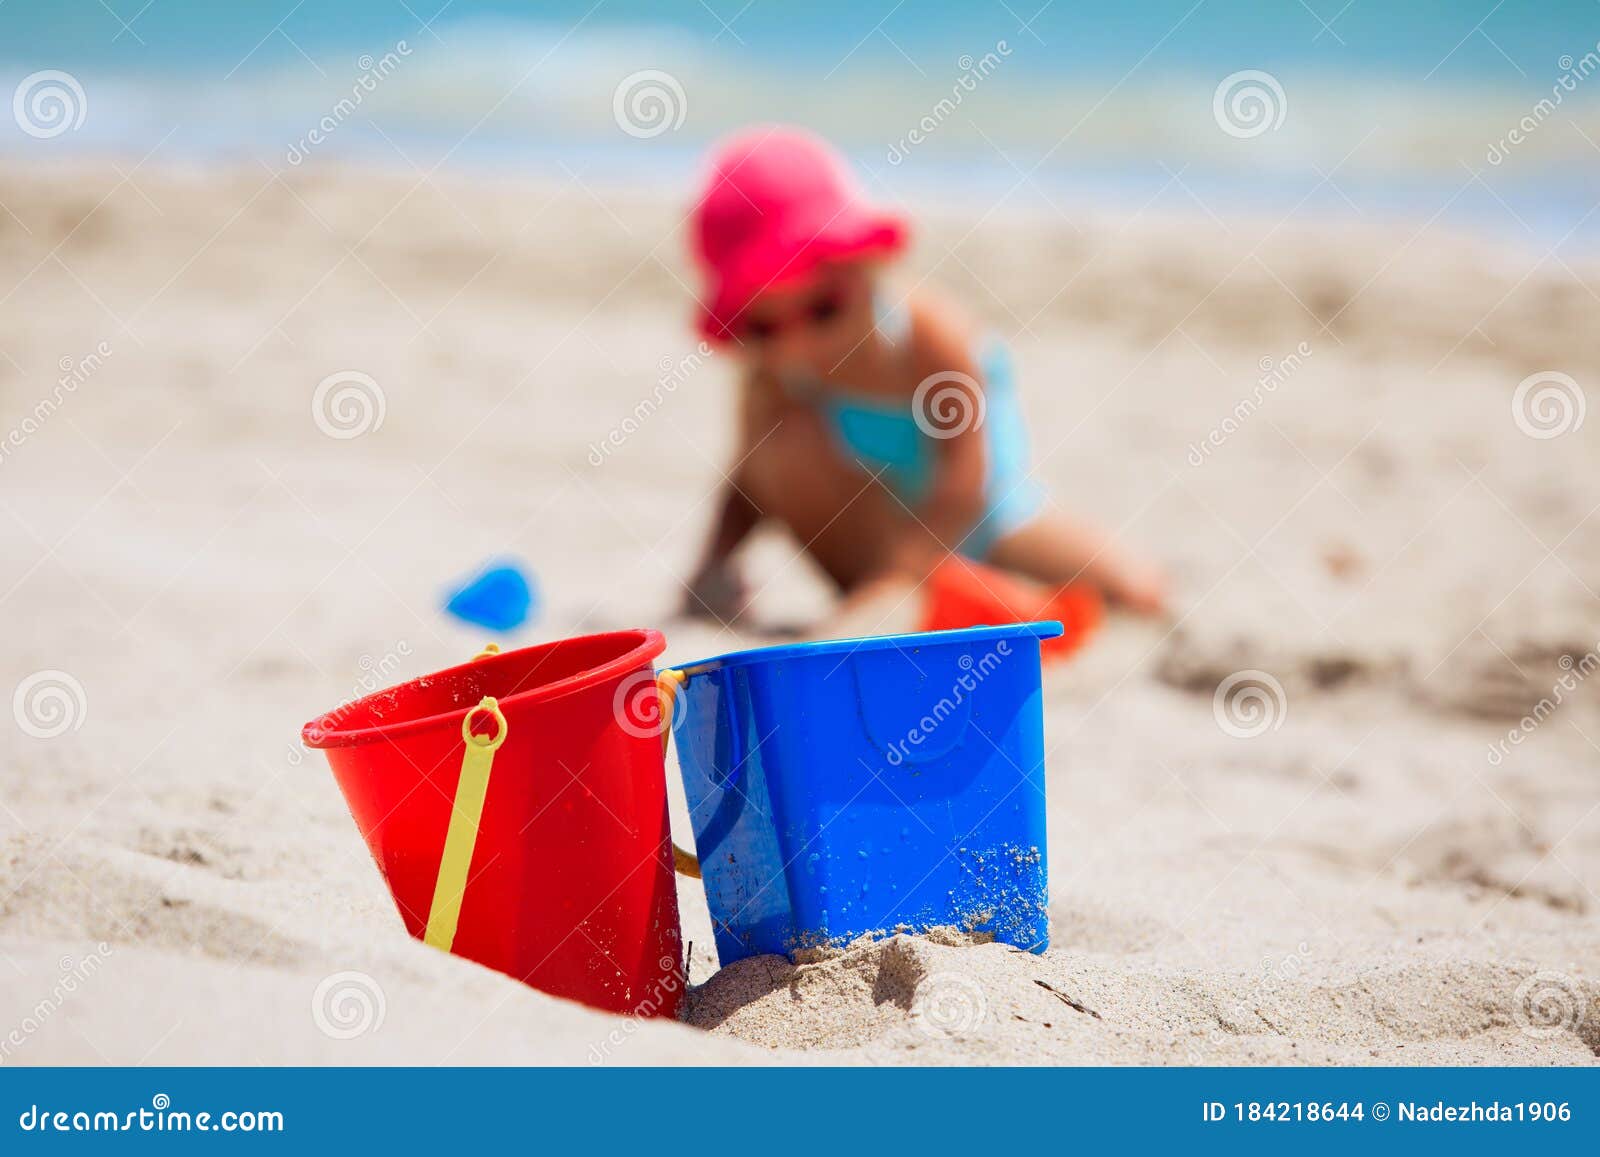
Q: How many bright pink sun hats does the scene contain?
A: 1